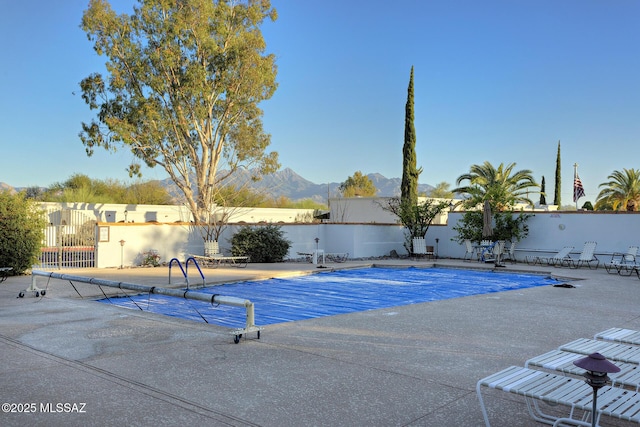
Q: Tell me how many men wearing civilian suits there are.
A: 0